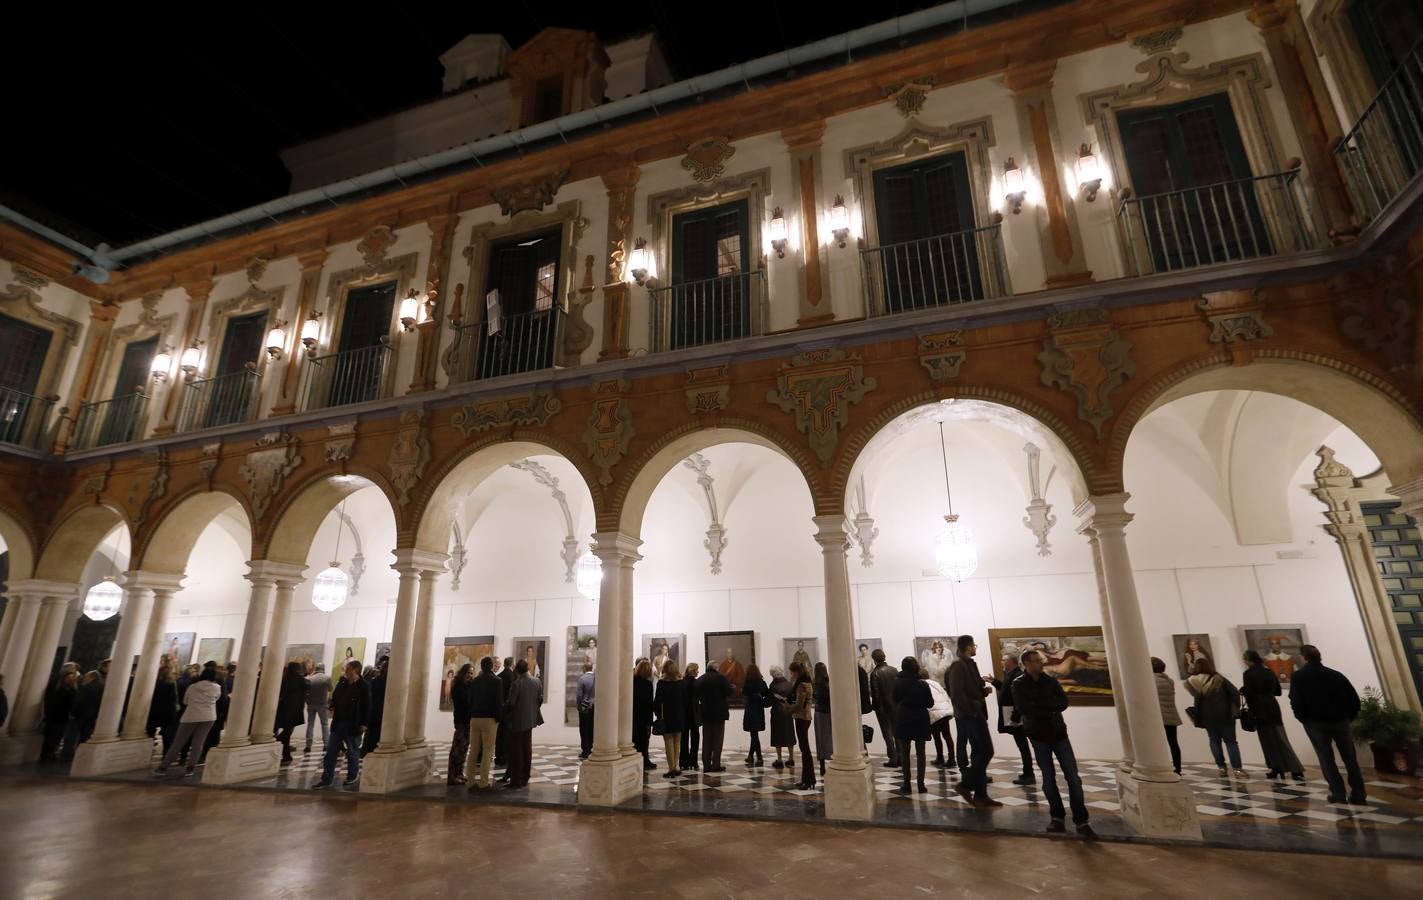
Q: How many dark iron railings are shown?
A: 9